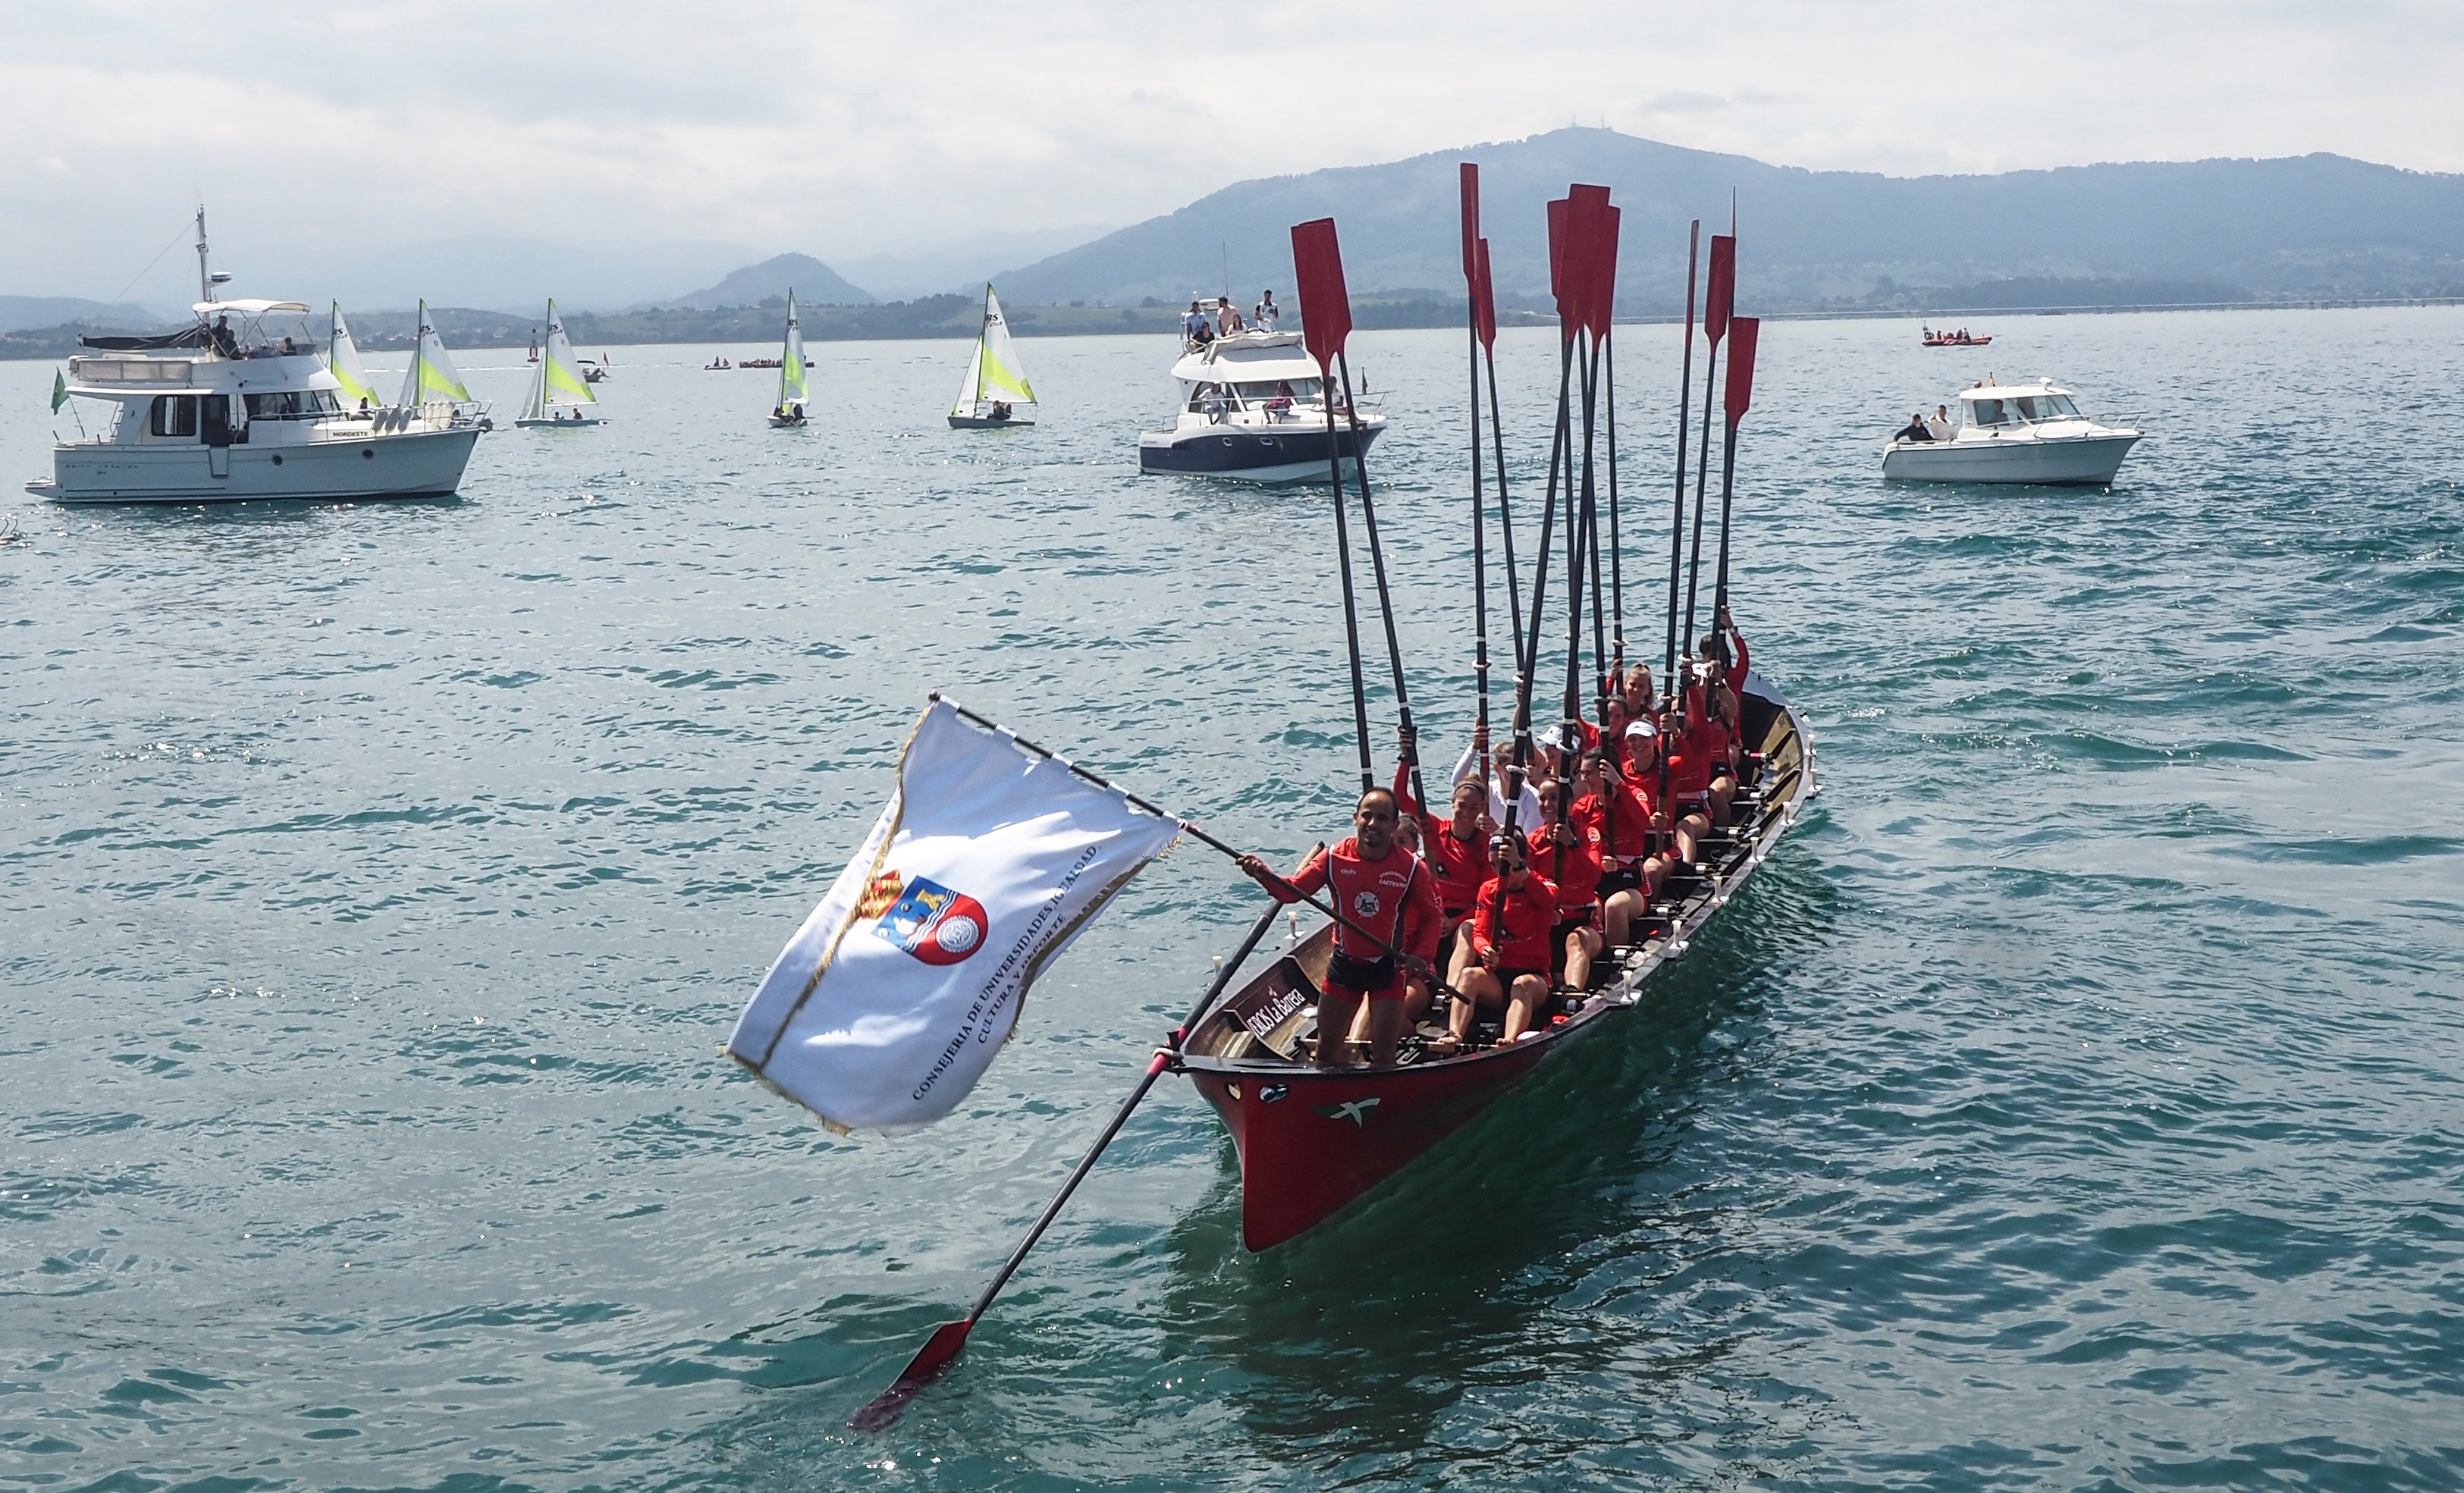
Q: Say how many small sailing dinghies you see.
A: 5